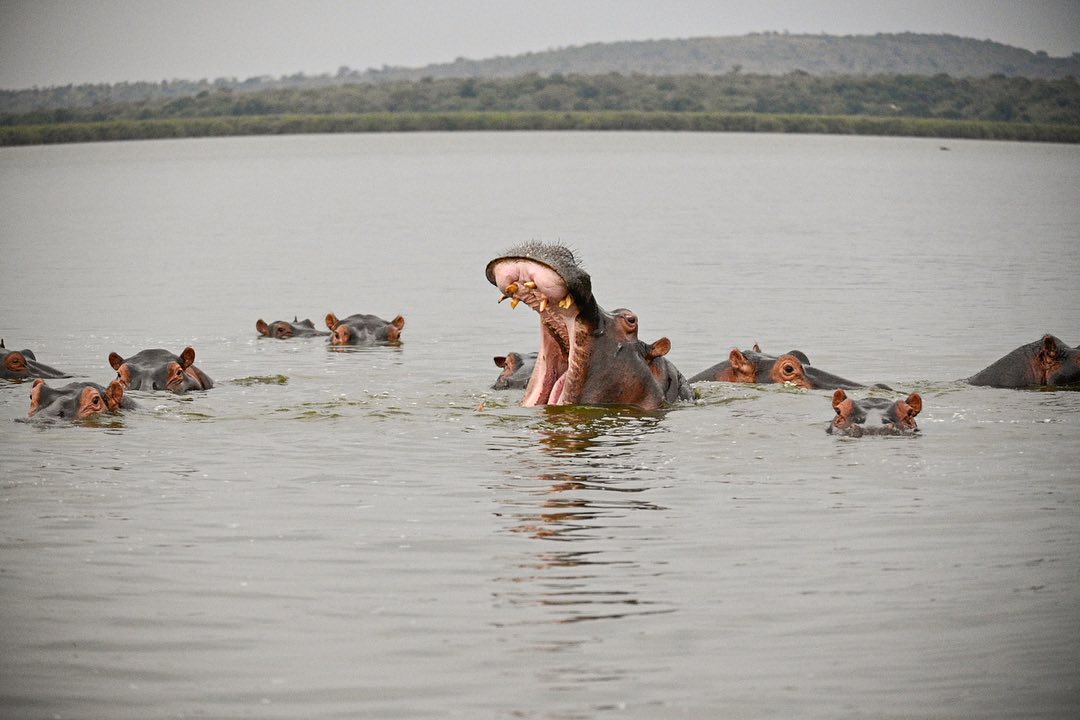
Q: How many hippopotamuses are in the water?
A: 10